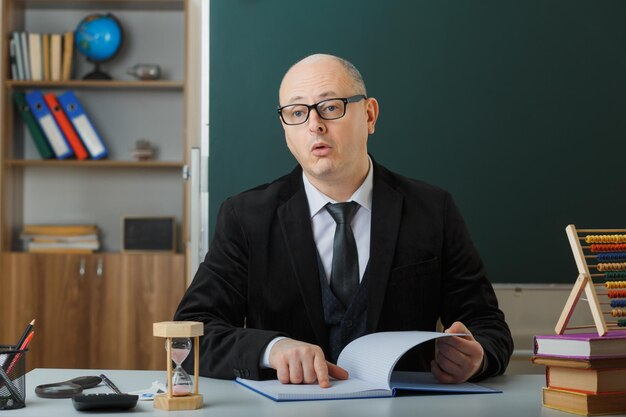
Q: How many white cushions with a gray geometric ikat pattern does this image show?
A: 0